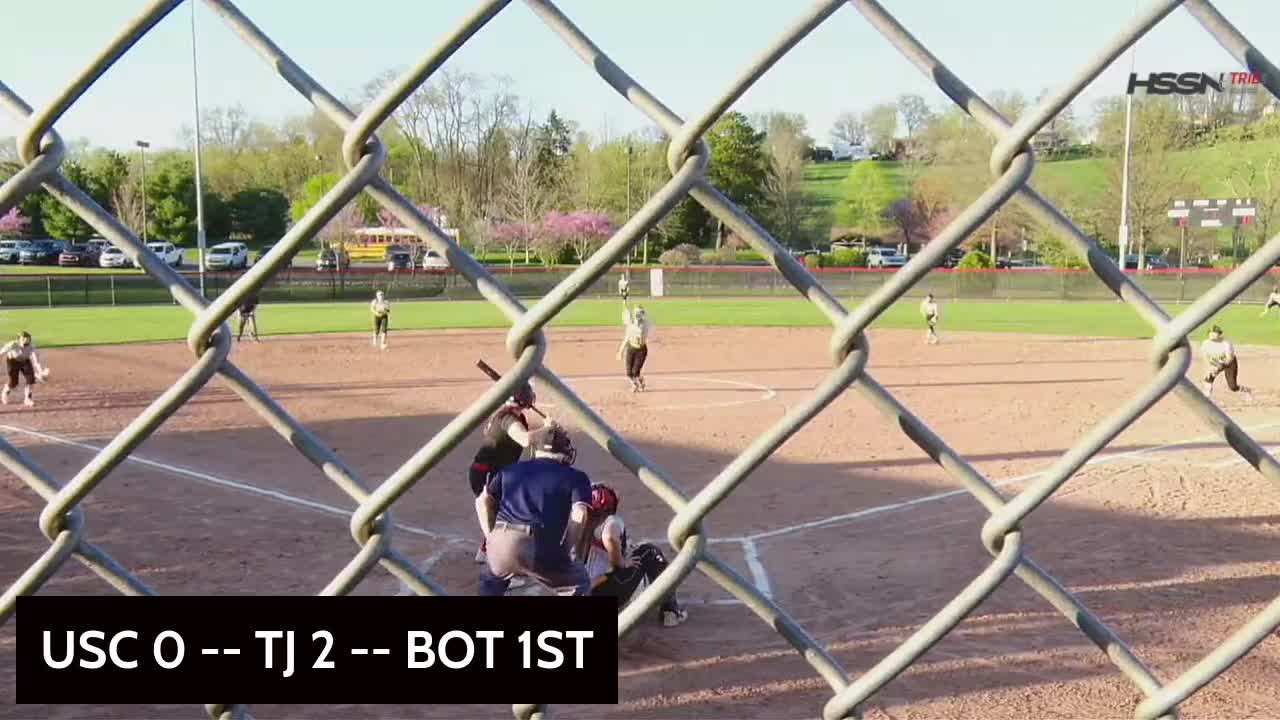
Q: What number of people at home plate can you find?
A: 3